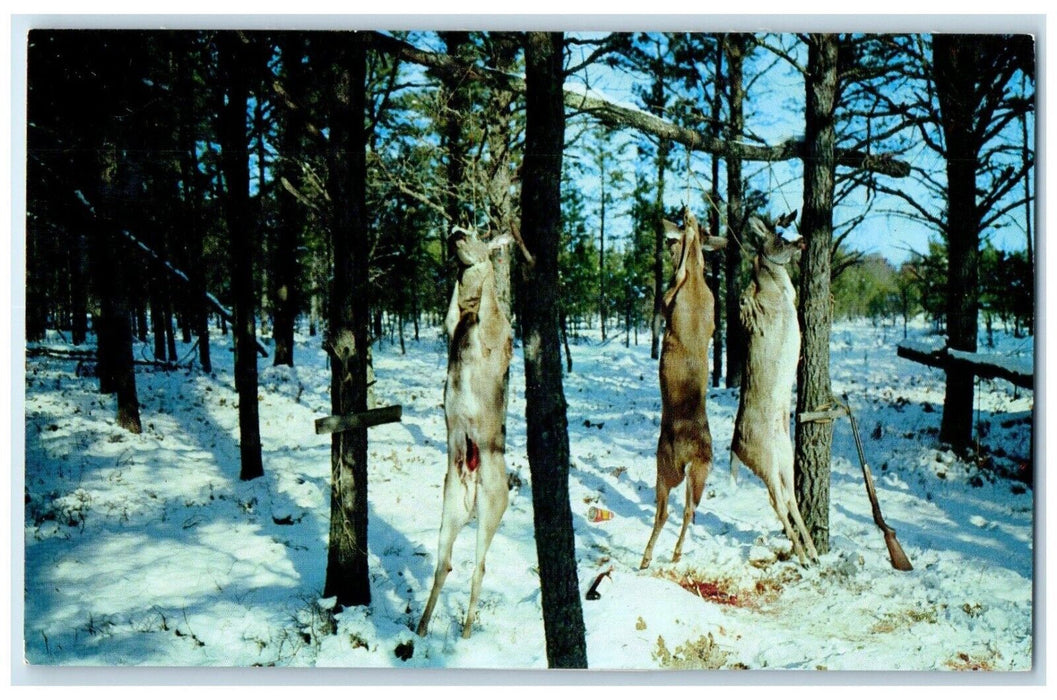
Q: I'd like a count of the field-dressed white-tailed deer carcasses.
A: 3